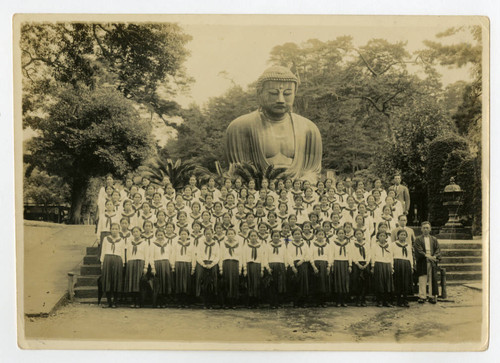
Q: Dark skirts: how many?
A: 14